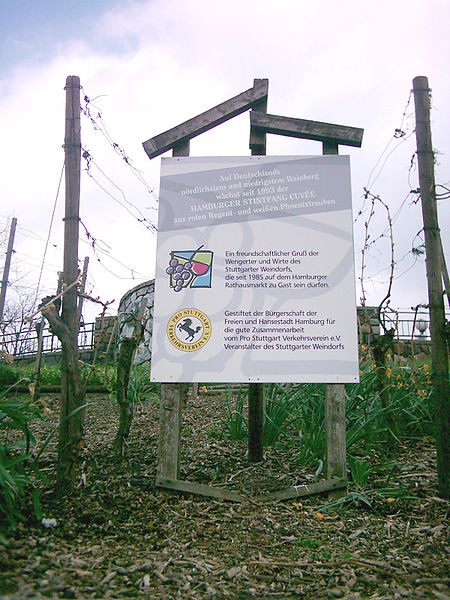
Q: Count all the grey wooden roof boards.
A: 2